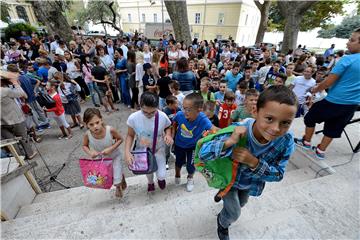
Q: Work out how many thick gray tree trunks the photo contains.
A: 4